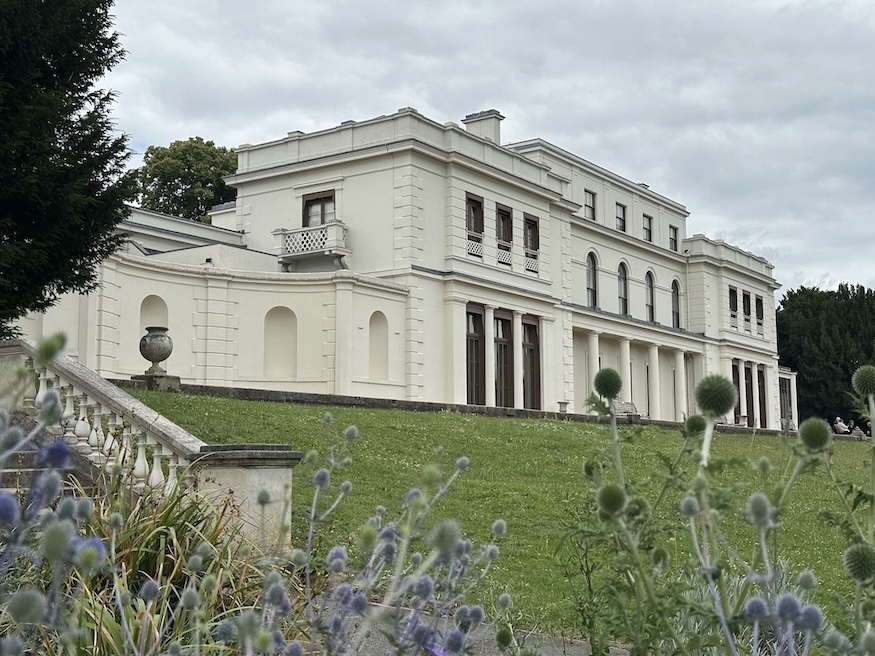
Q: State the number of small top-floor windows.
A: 4